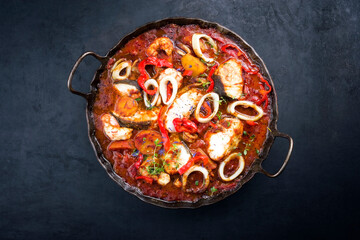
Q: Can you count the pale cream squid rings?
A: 8